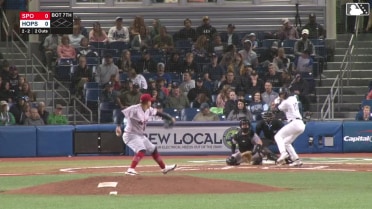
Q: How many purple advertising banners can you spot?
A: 0